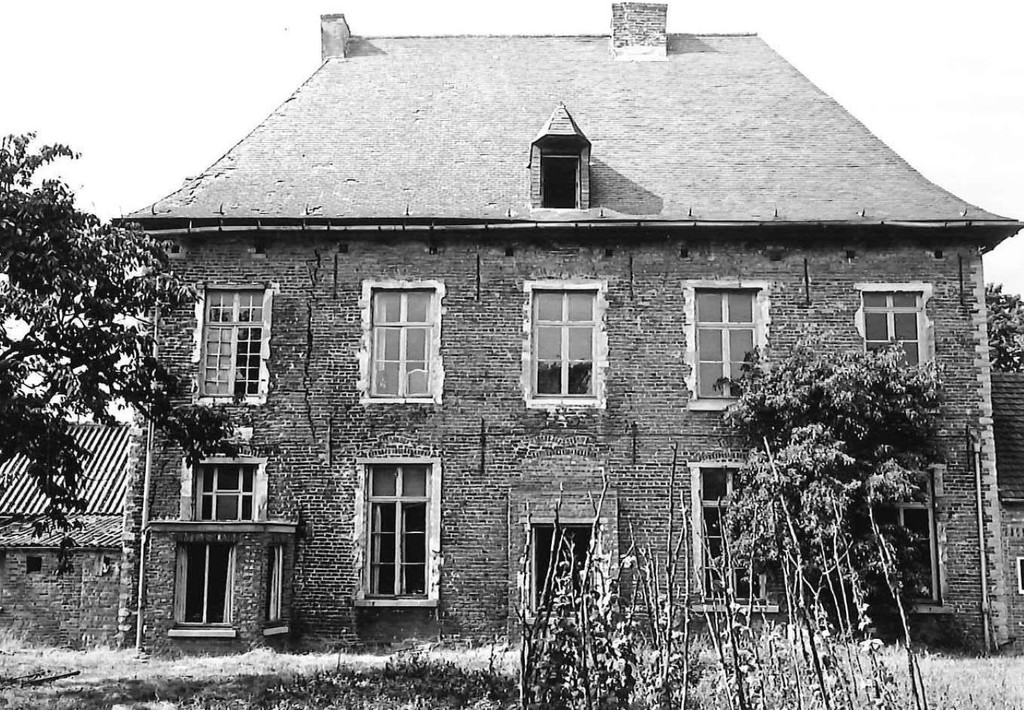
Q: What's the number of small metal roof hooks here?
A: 10